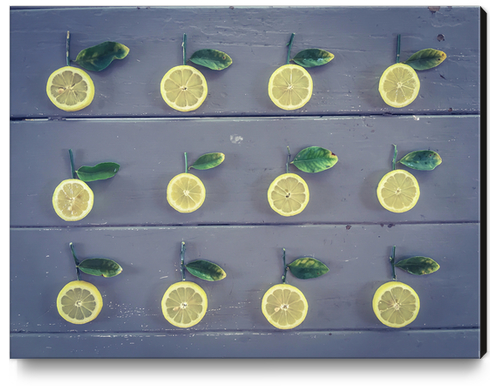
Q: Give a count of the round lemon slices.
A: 12